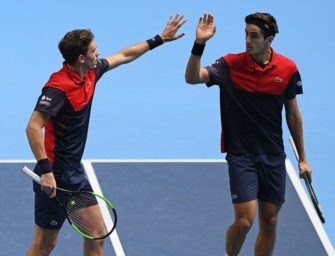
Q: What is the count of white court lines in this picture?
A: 3